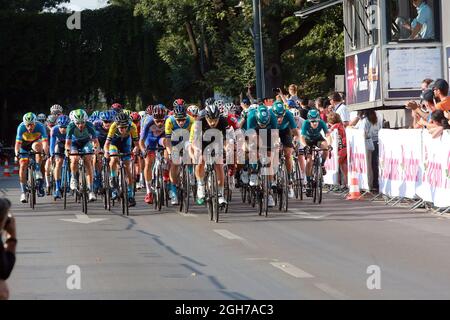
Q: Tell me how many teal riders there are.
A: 3